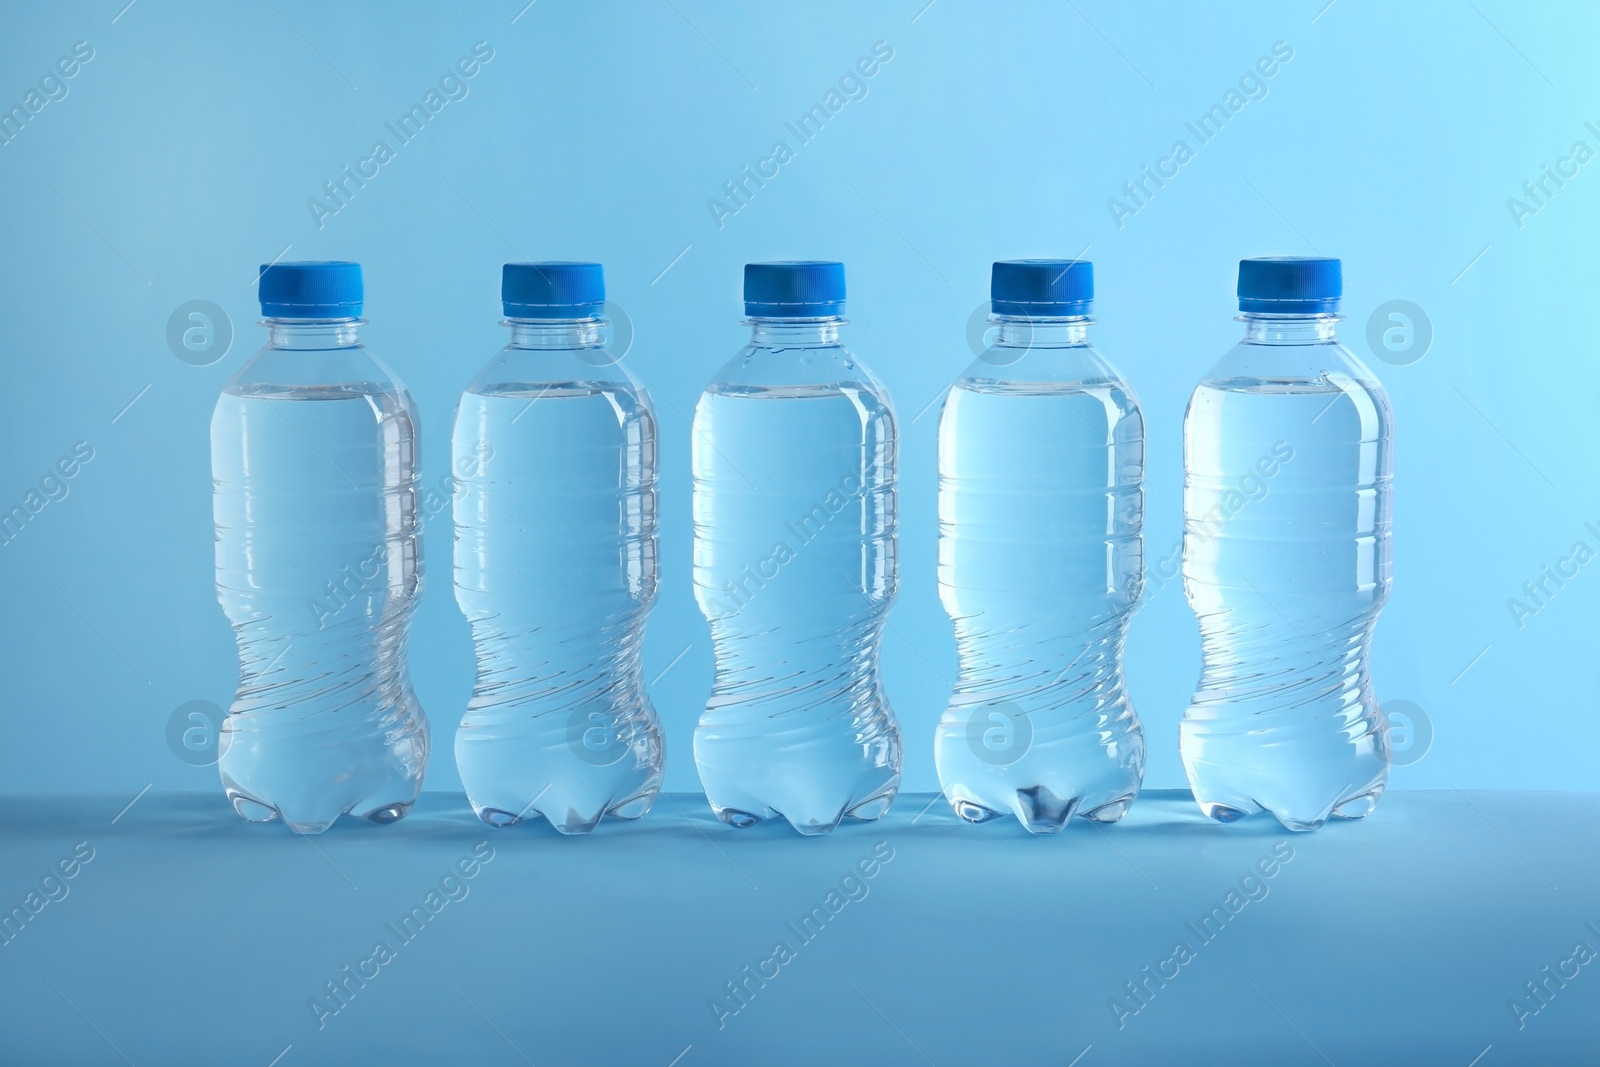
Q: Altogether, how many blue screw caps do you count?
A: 5